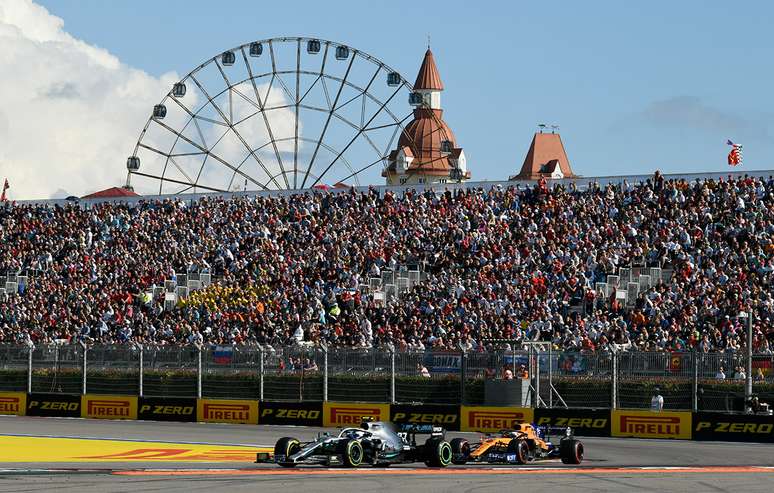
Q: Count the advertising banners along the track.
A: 12